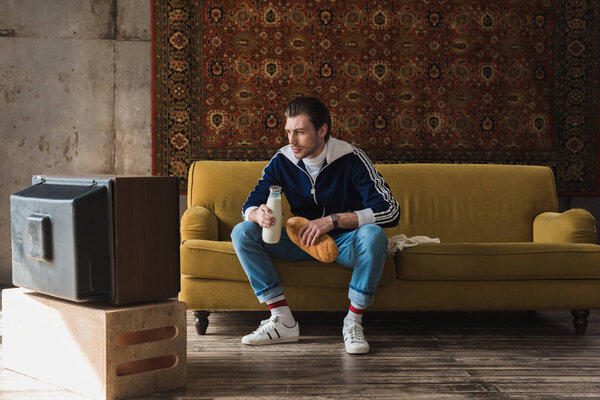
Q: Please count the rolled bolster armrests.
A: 2